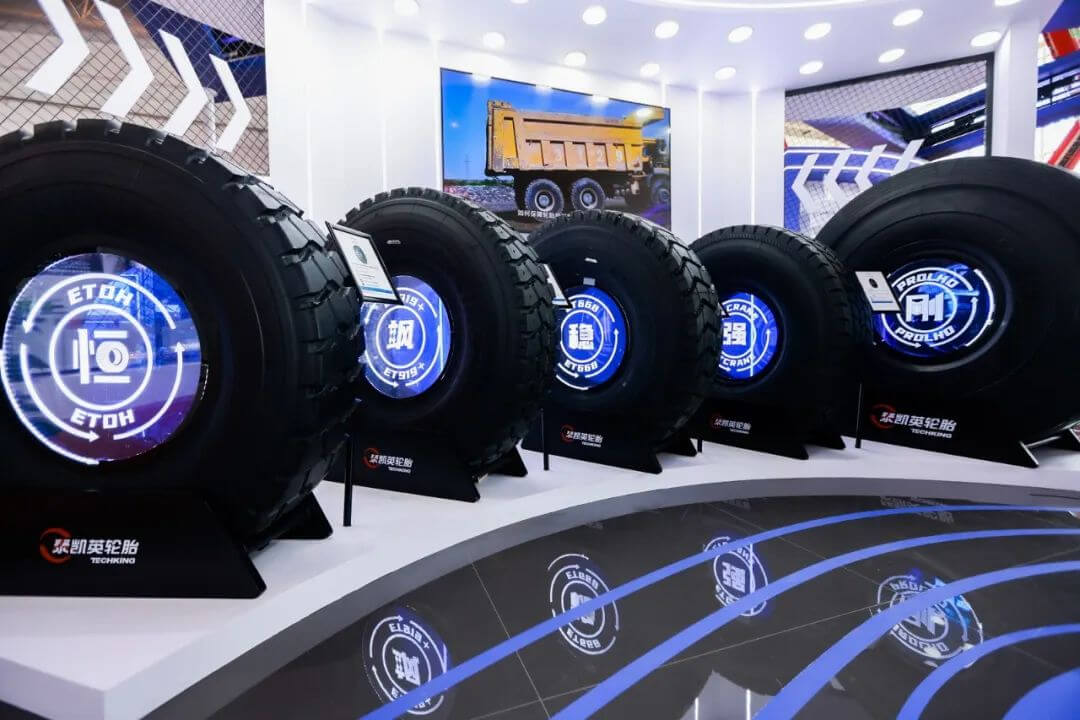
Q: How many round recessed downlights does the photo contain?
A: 15